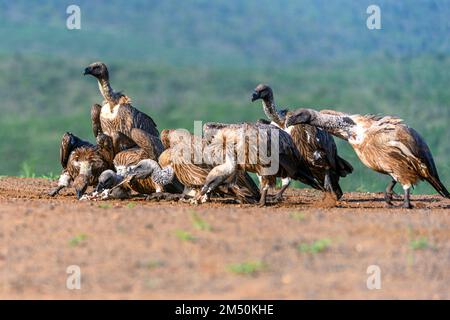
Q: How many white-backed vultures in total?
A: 7